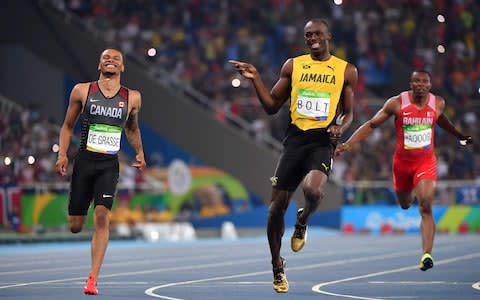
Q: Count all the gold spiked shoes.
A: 2